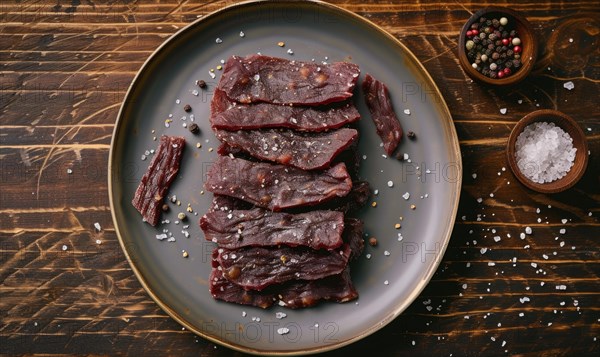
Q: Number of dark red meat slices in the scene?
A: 9